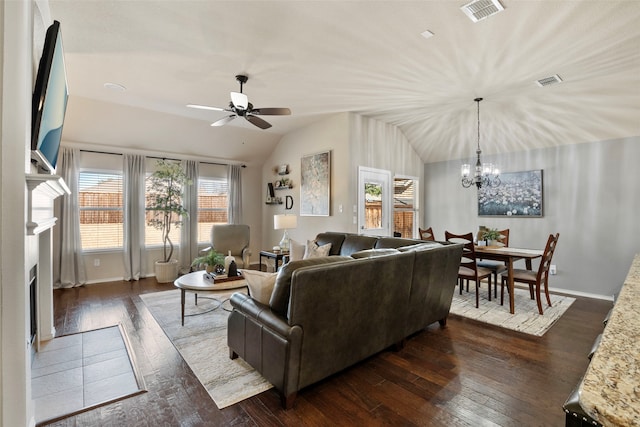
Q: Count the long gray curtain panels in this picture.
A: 4